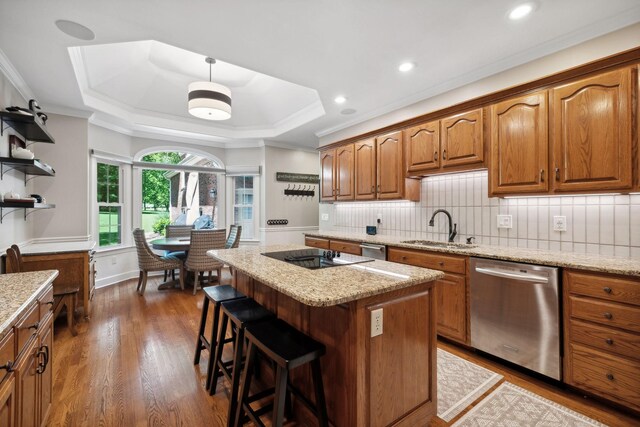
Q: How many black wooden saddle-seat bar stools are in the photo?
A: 3